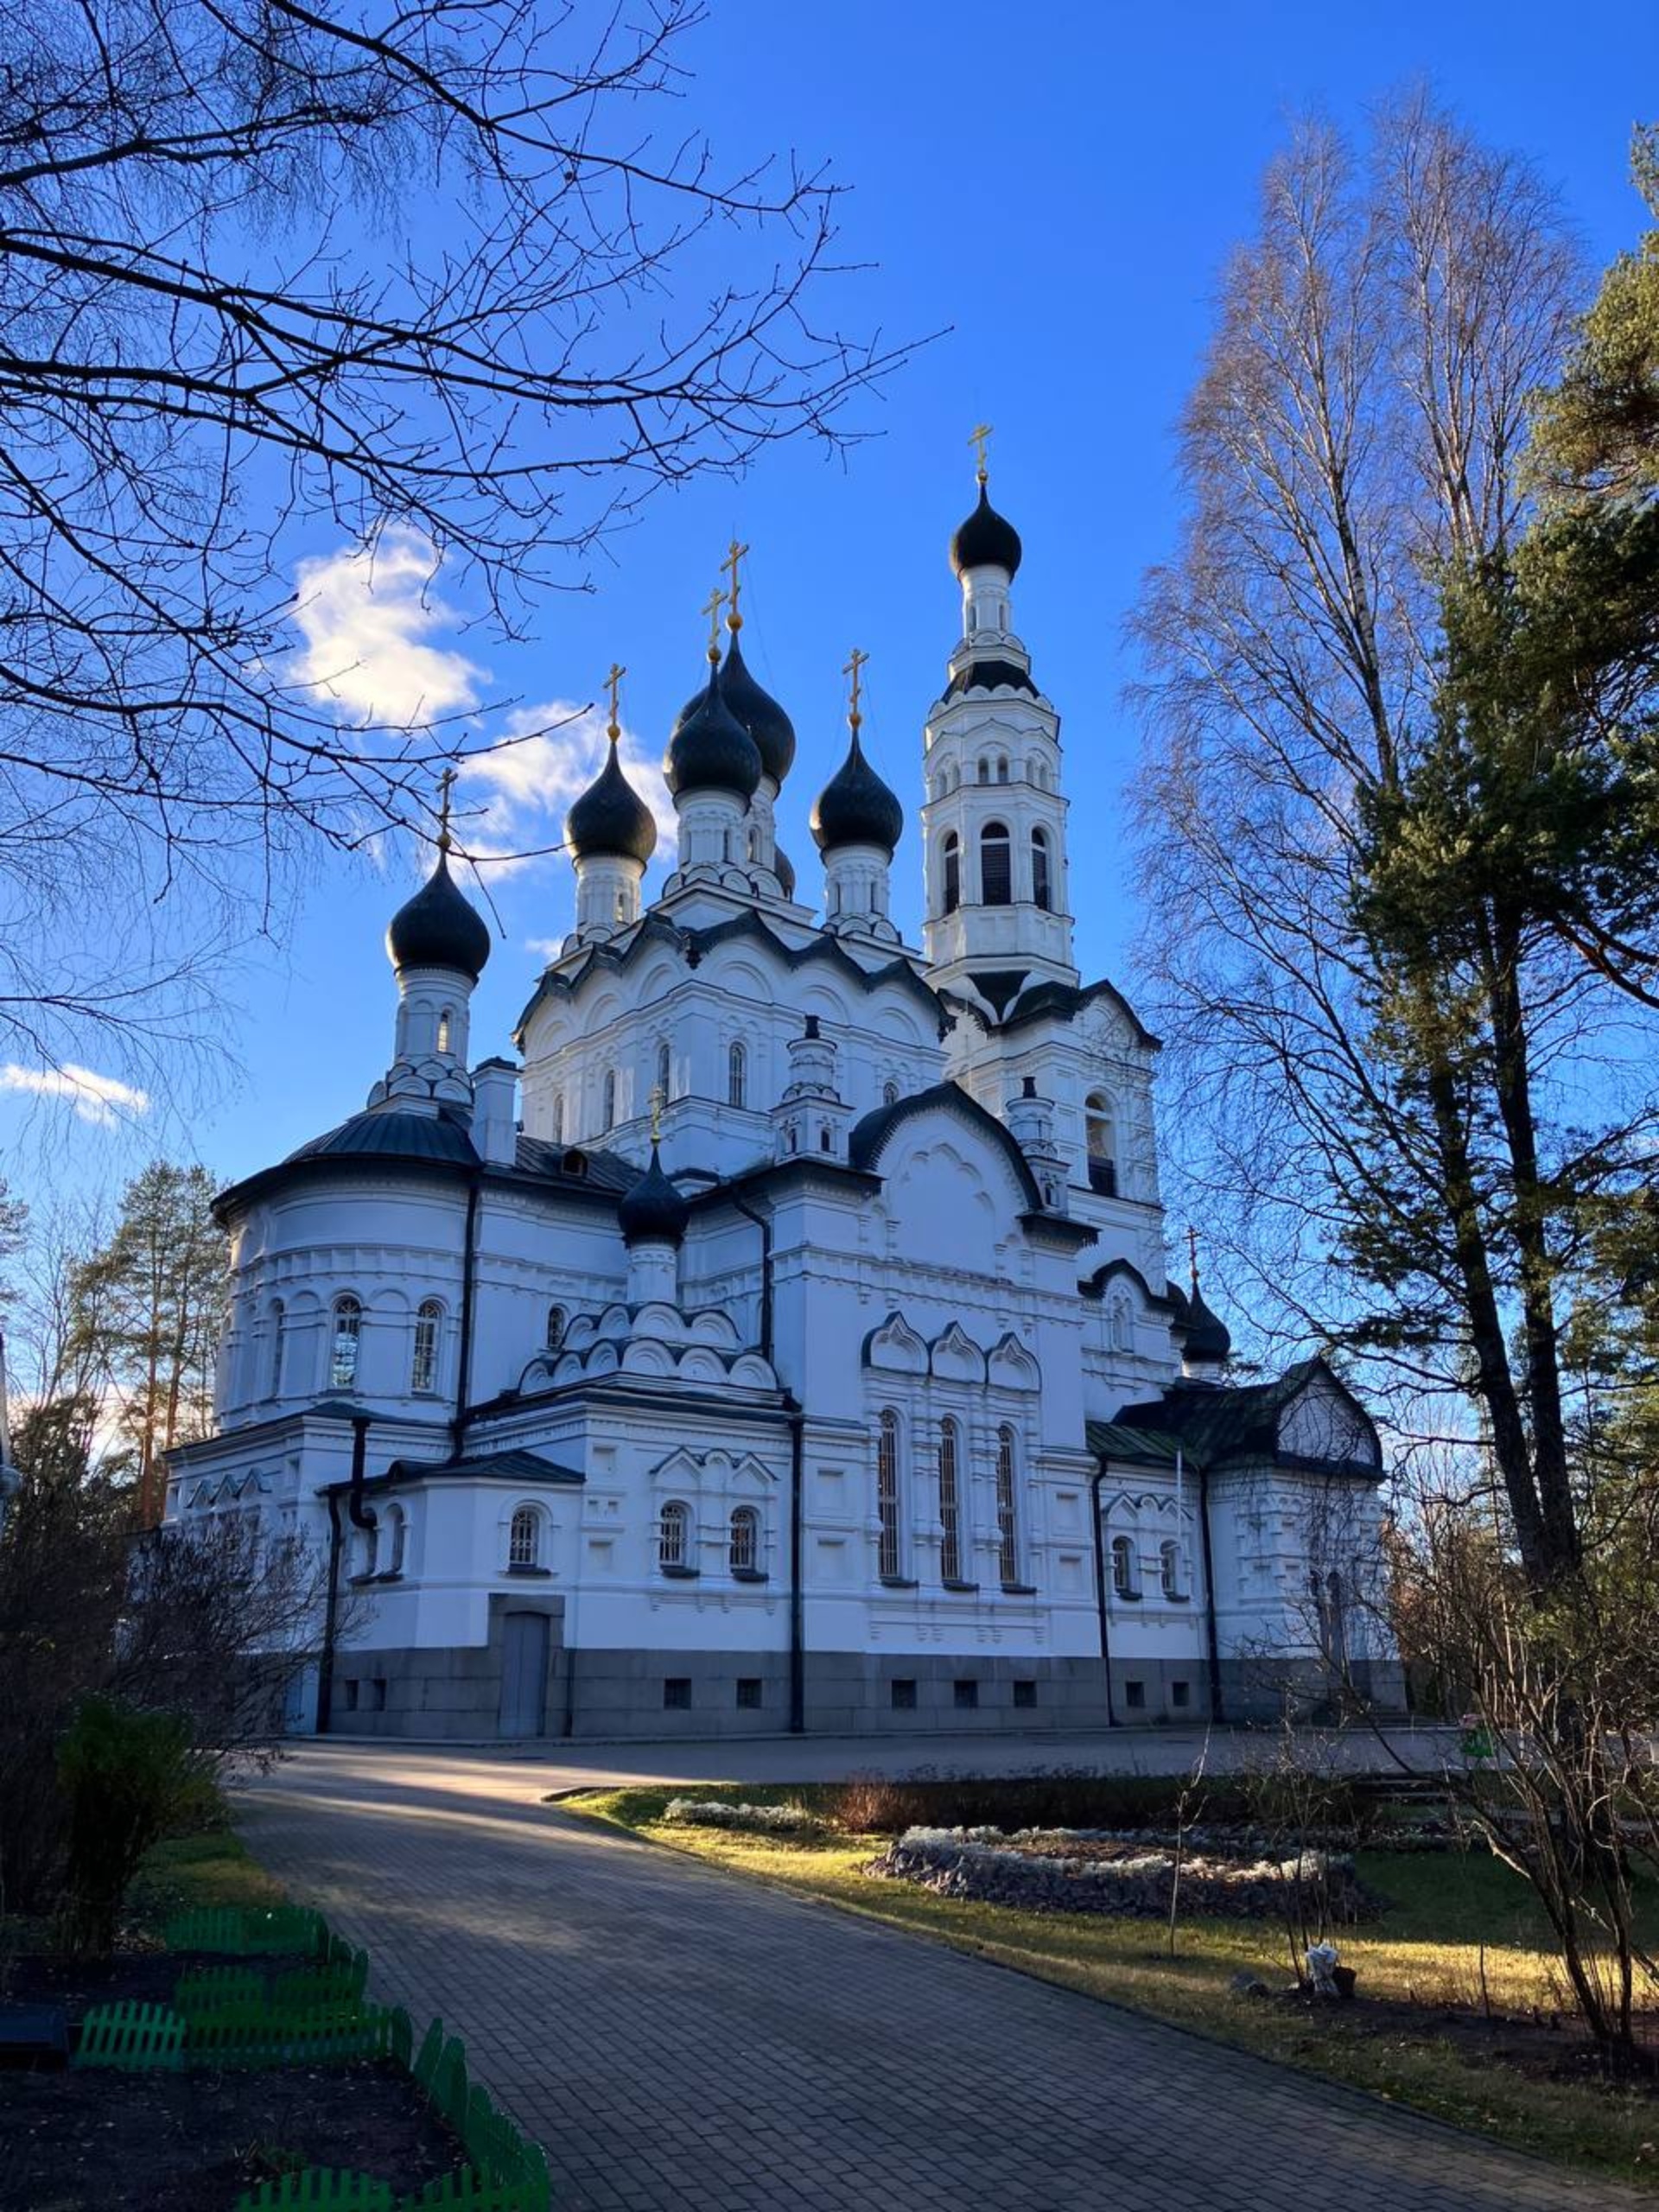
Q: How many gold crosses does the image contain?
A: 8